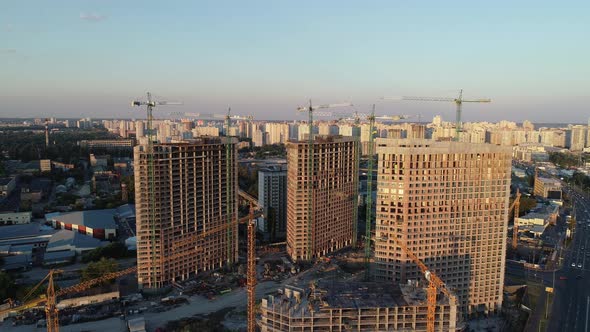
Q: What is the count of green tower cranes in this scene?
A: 6